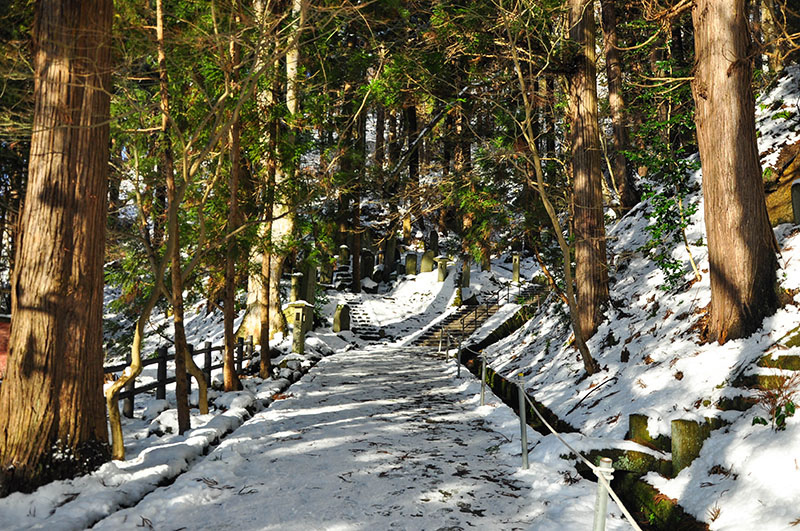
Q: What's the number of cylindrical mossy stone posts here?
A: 2